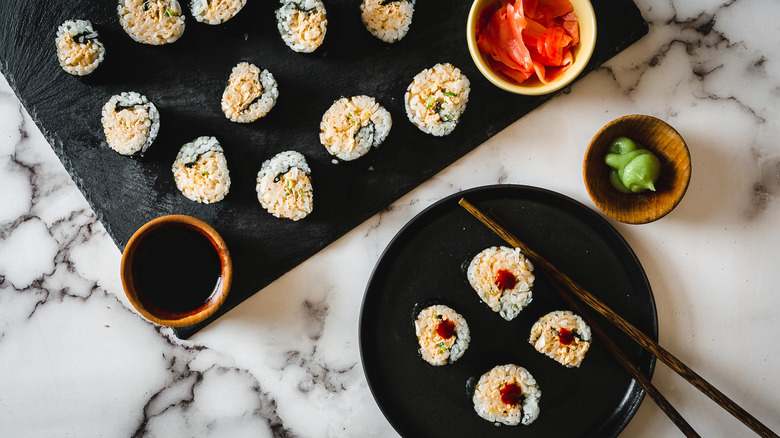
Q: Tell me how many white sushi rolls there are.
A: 15